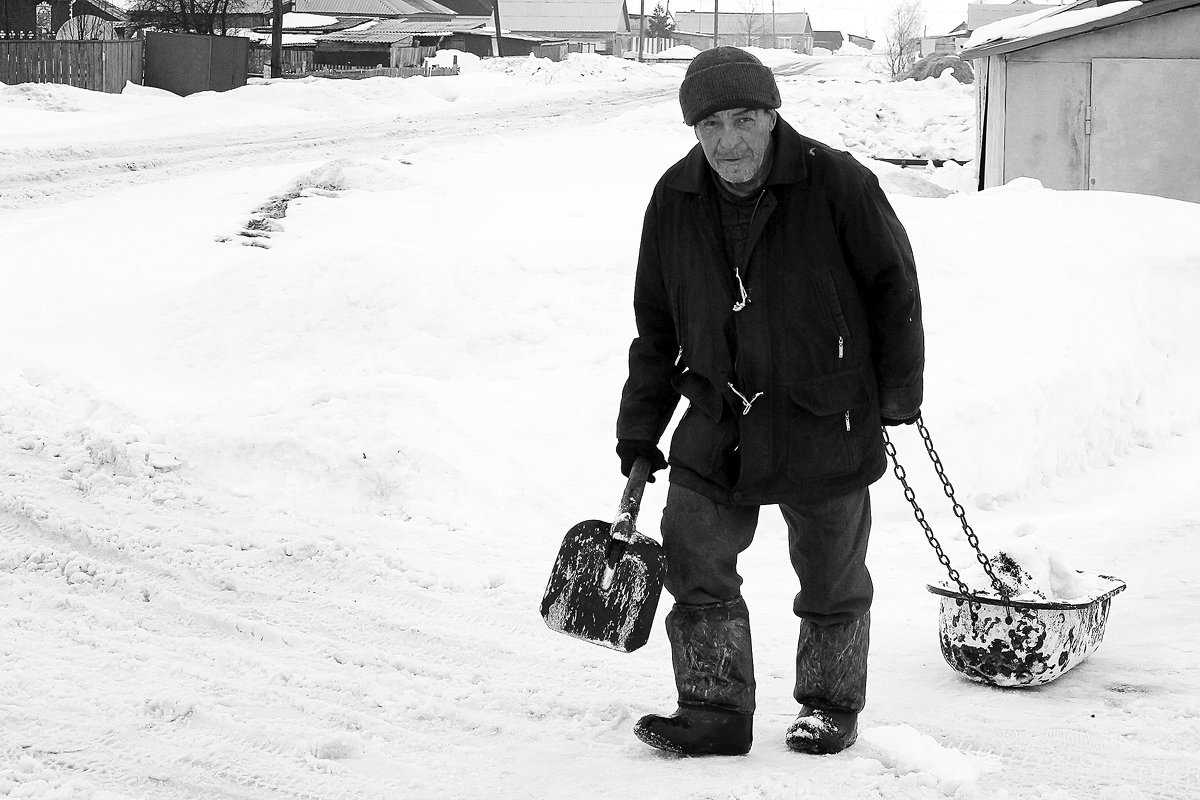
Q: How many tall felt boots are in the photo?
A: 2